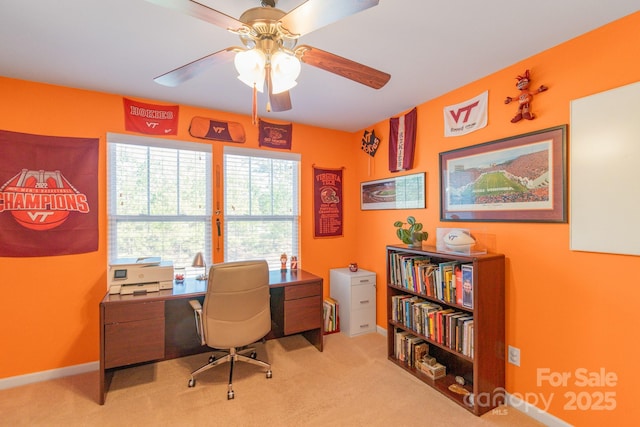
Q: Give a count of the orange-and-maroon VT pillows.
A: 1